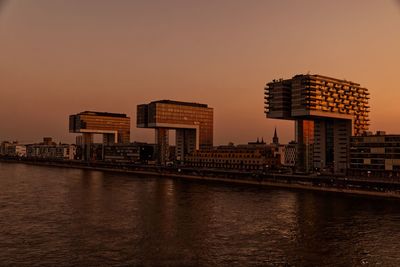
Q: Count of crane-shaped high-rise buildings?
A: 3